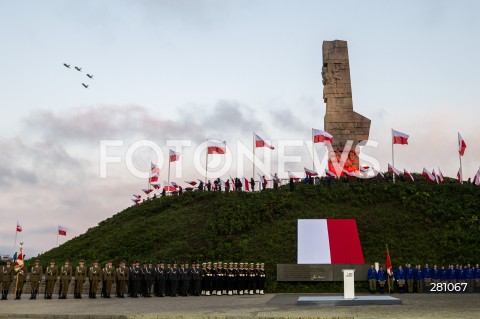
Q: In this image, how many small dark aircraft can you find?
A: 4